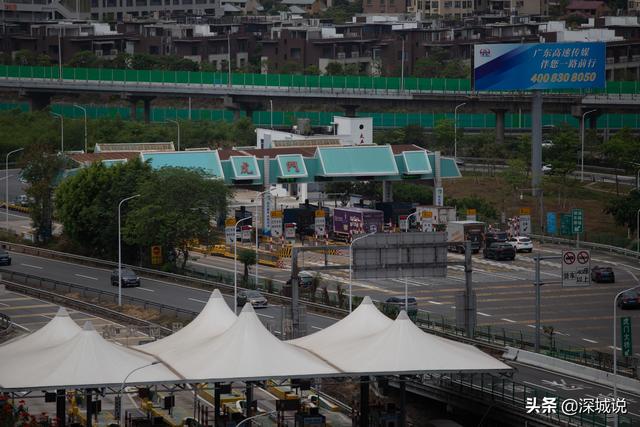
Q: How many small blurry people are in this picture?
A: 0